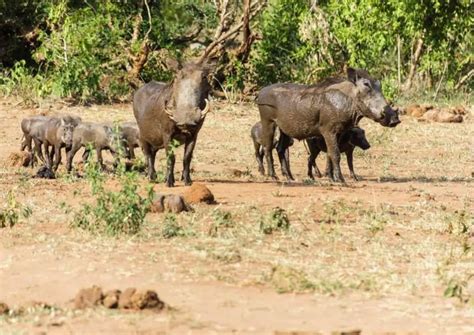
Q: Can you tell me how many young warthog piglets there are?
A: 6